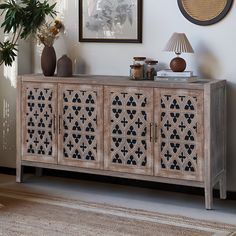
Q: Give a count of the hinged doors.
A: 4